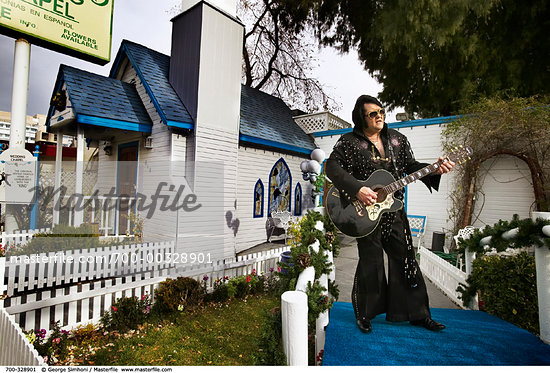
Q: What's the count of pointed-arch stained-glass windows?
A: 3